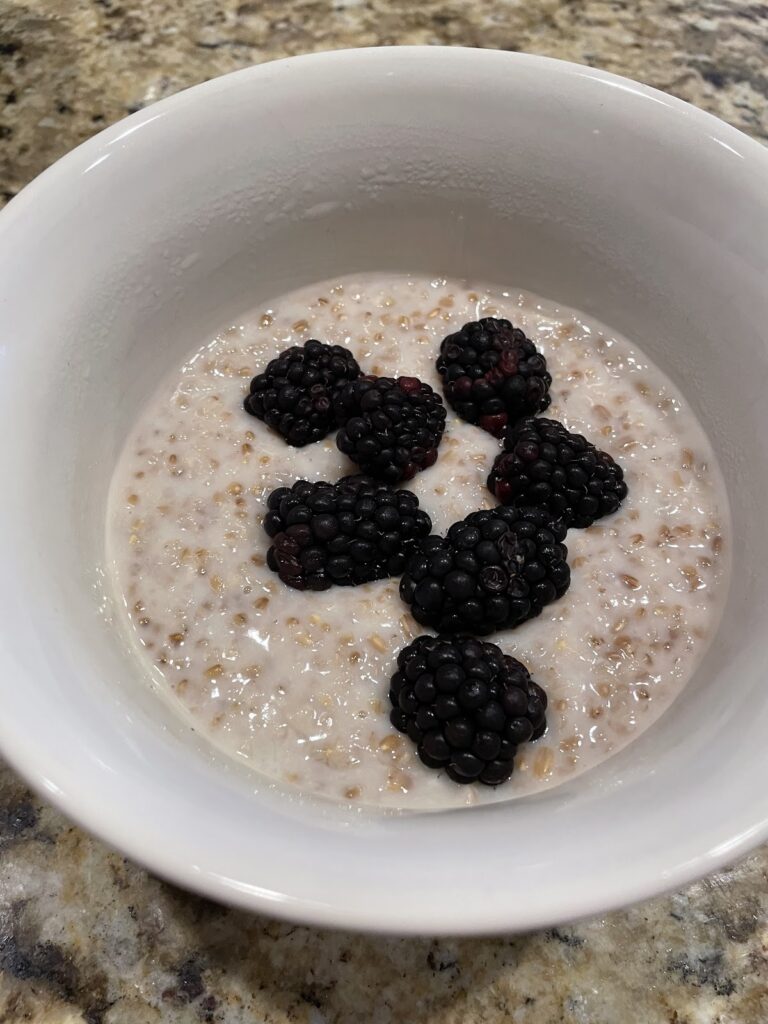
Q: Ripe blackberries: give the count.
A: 7